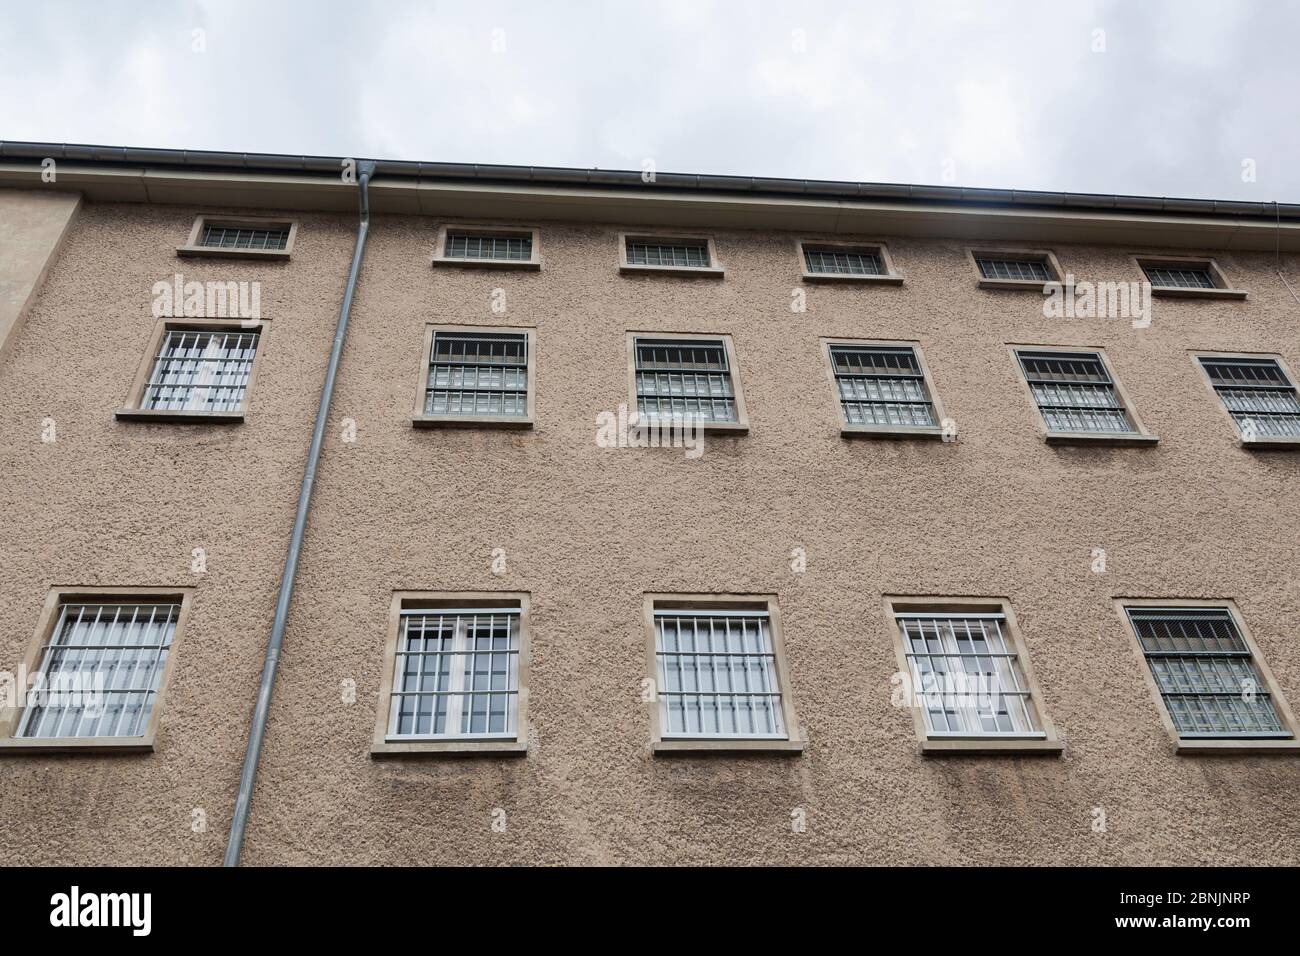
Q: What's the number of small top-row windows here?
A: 6